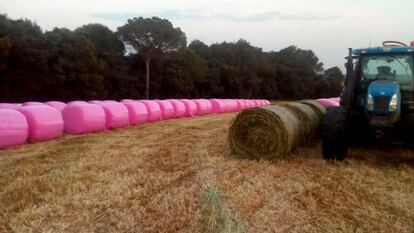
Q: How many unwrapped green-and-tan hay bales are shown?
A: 3